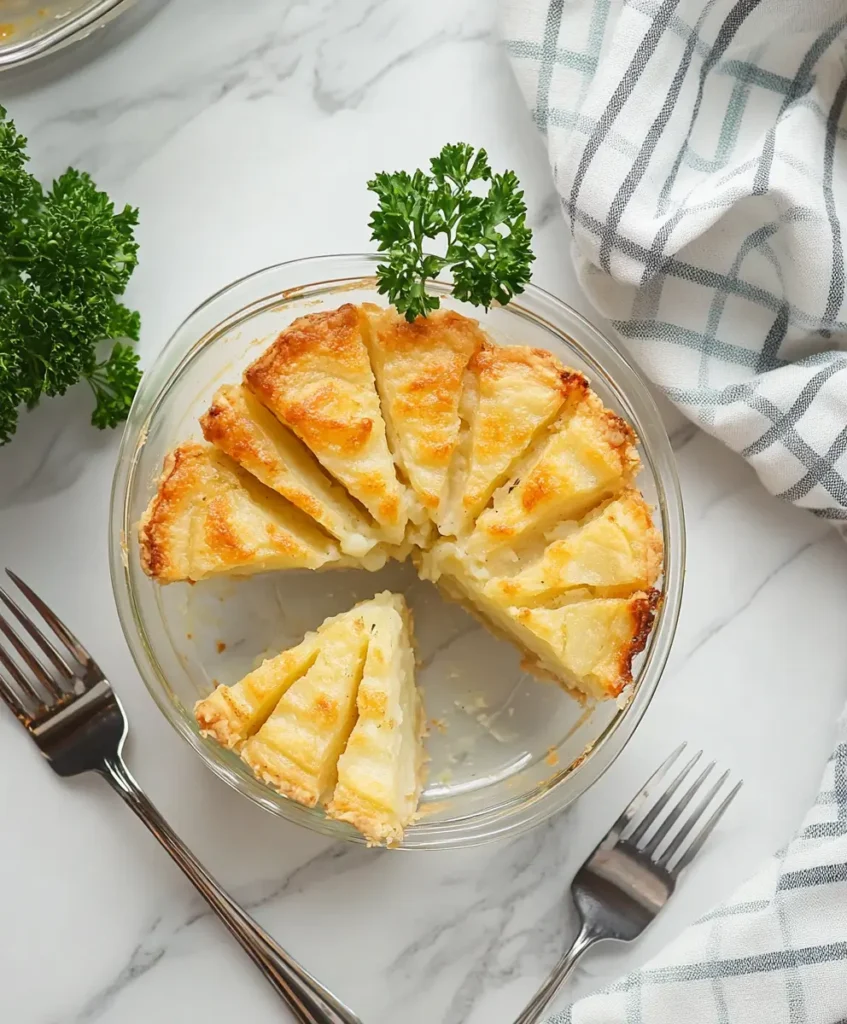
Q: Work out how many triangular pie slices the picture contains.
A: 11